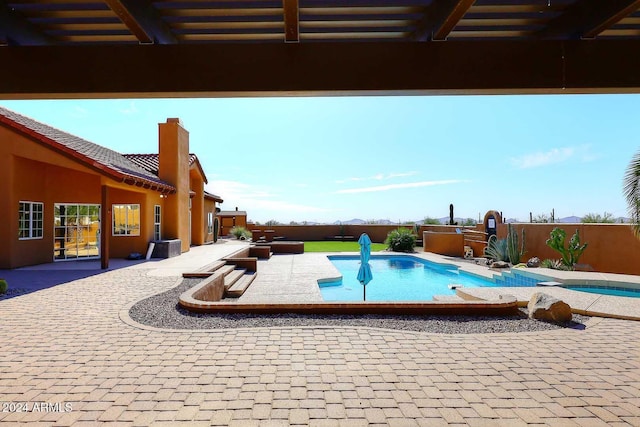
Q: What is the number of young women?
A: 0